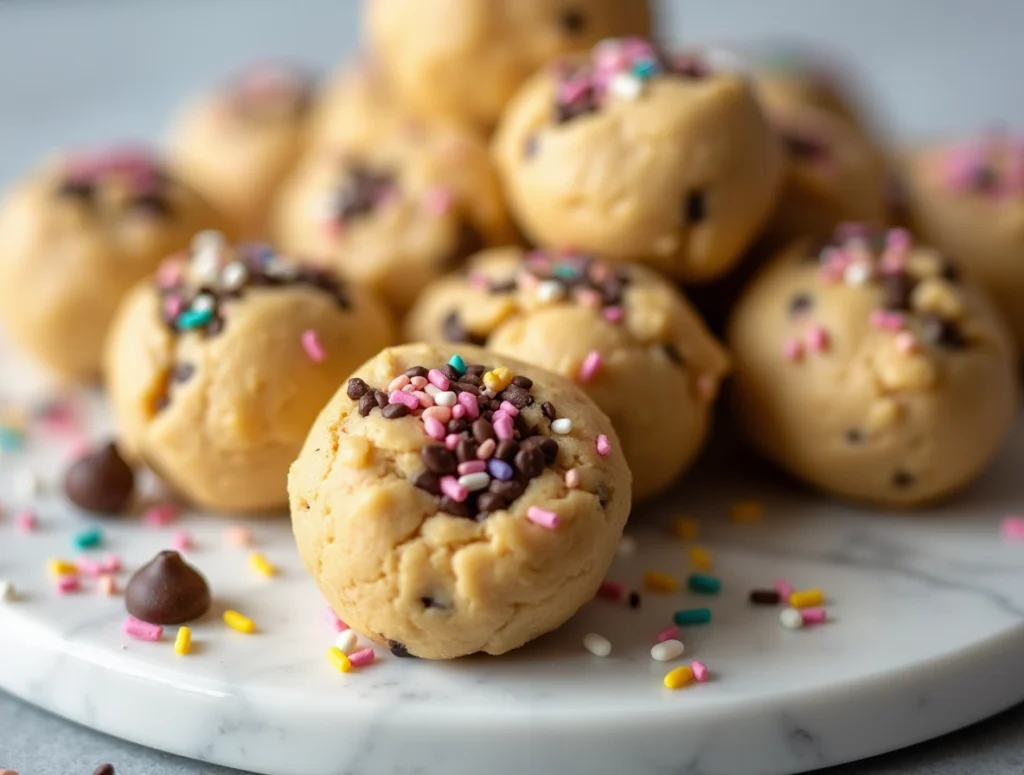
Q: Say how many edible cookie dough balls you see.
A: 13